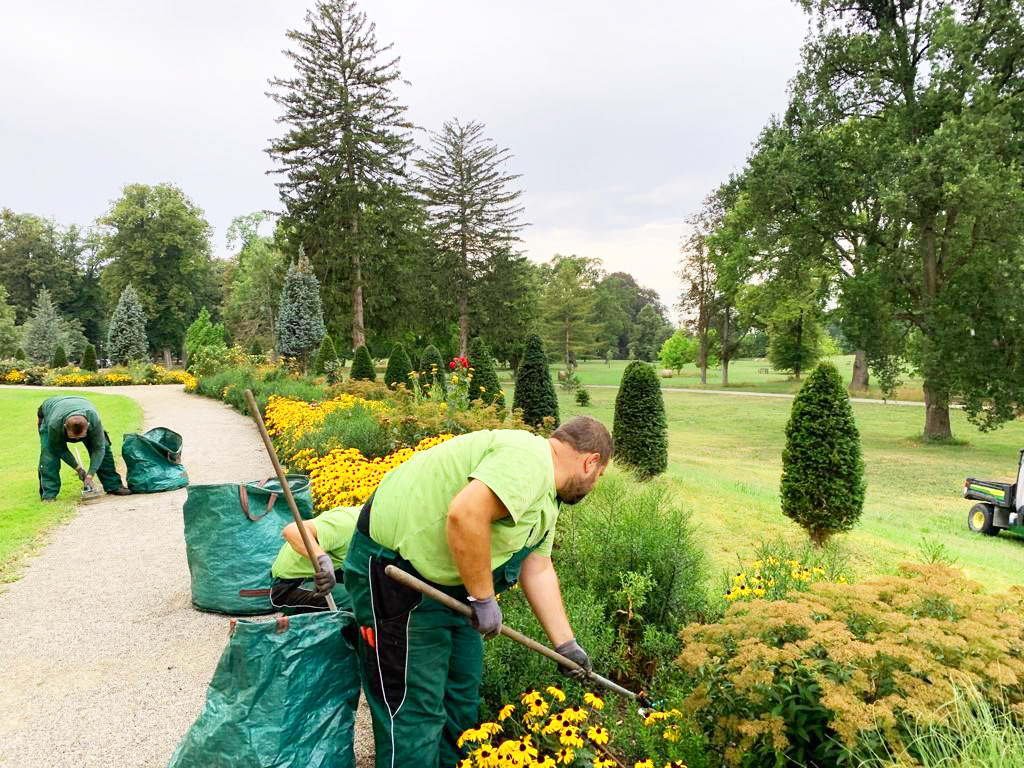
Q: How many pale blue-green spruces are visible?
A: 3